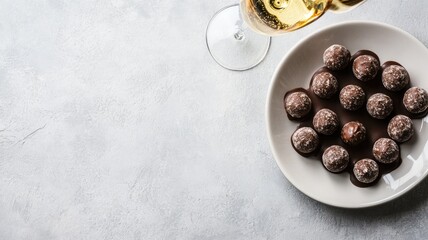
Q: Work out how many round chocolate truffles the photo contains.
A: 15